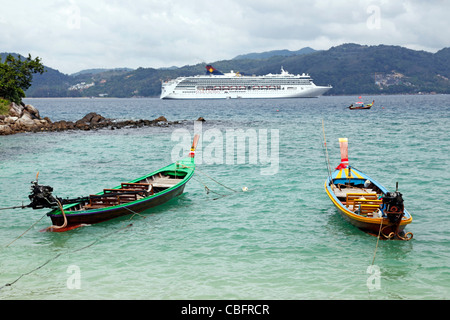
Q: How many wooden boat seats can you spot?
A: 6